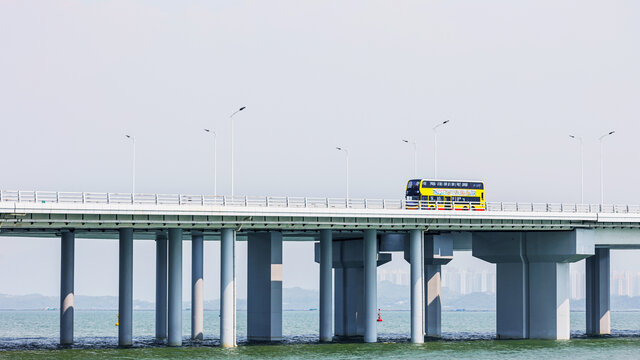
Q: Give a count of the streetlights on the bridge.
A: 8